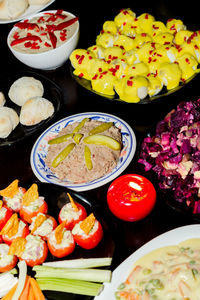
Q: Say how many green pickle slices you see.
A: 7